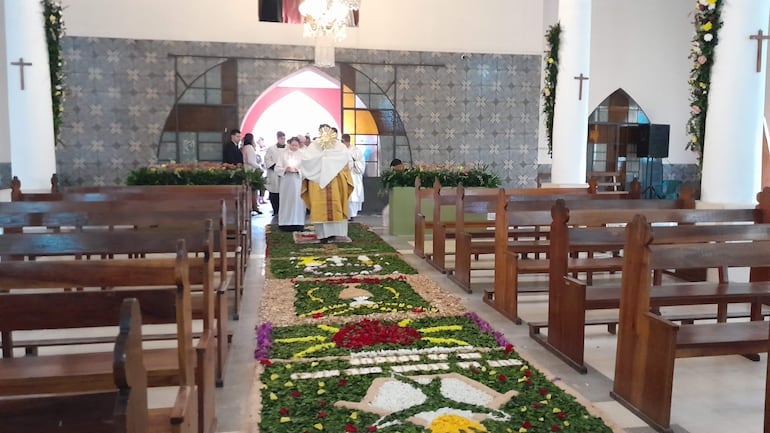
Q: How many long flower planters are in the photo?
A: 2